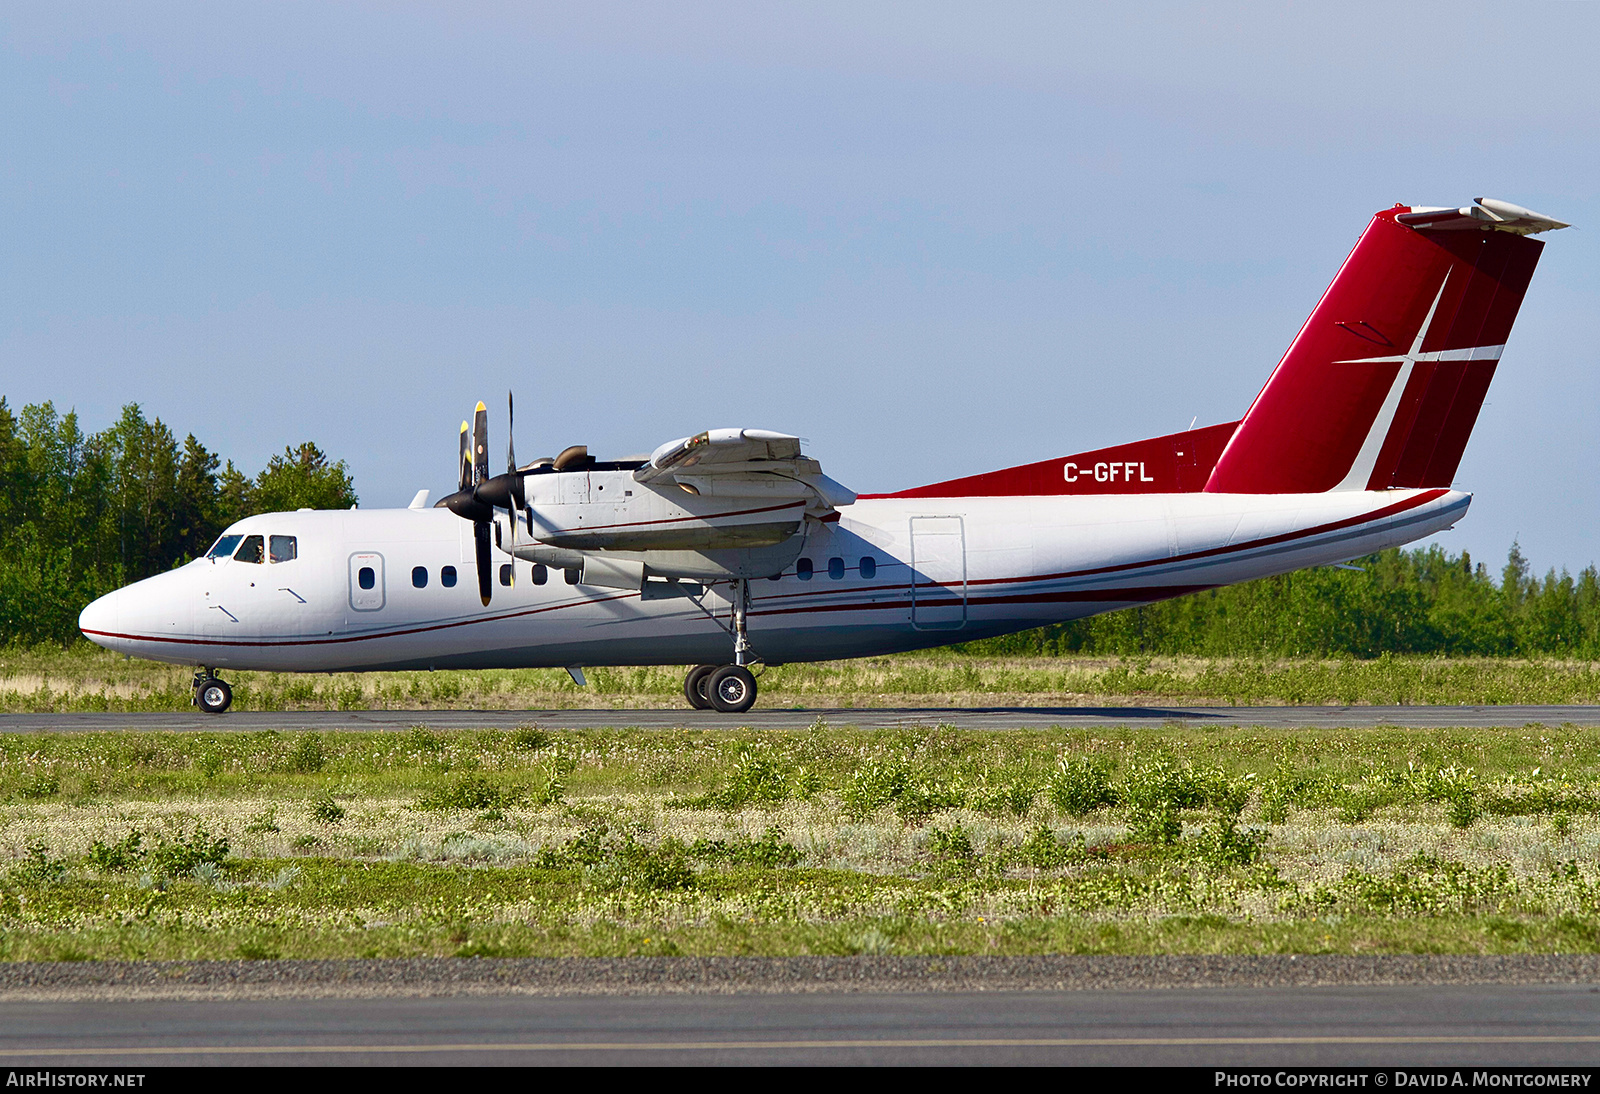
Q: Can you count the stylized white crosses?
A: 1